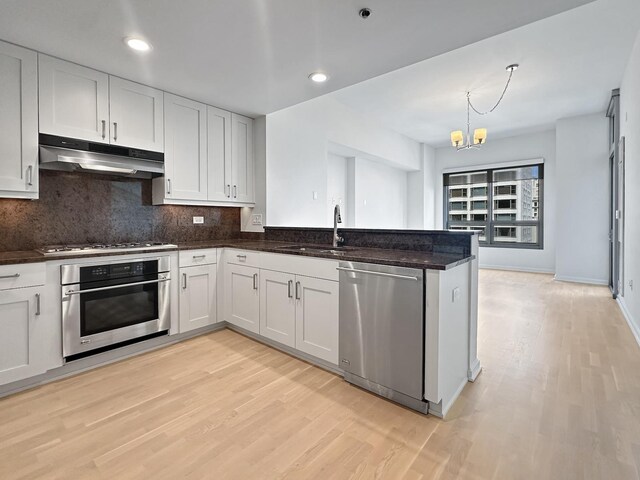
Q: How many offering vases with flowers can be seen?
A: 0